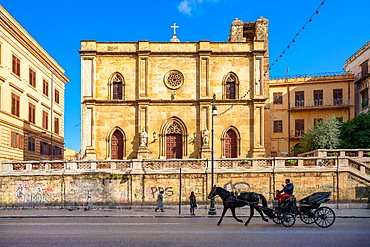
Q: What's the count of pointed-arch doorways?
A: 3